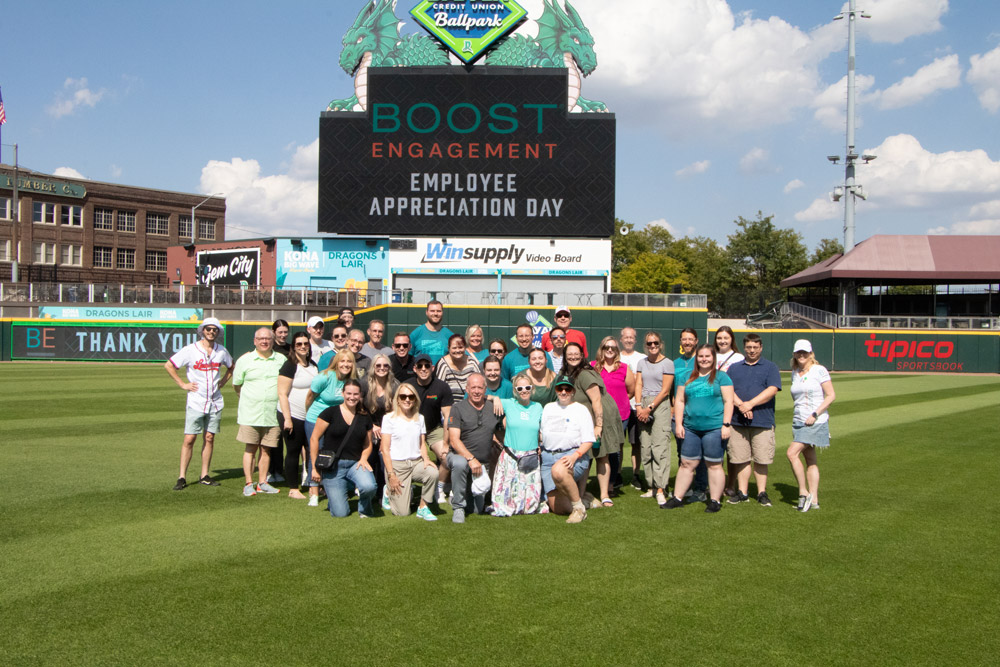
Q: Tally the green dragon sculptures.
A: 2